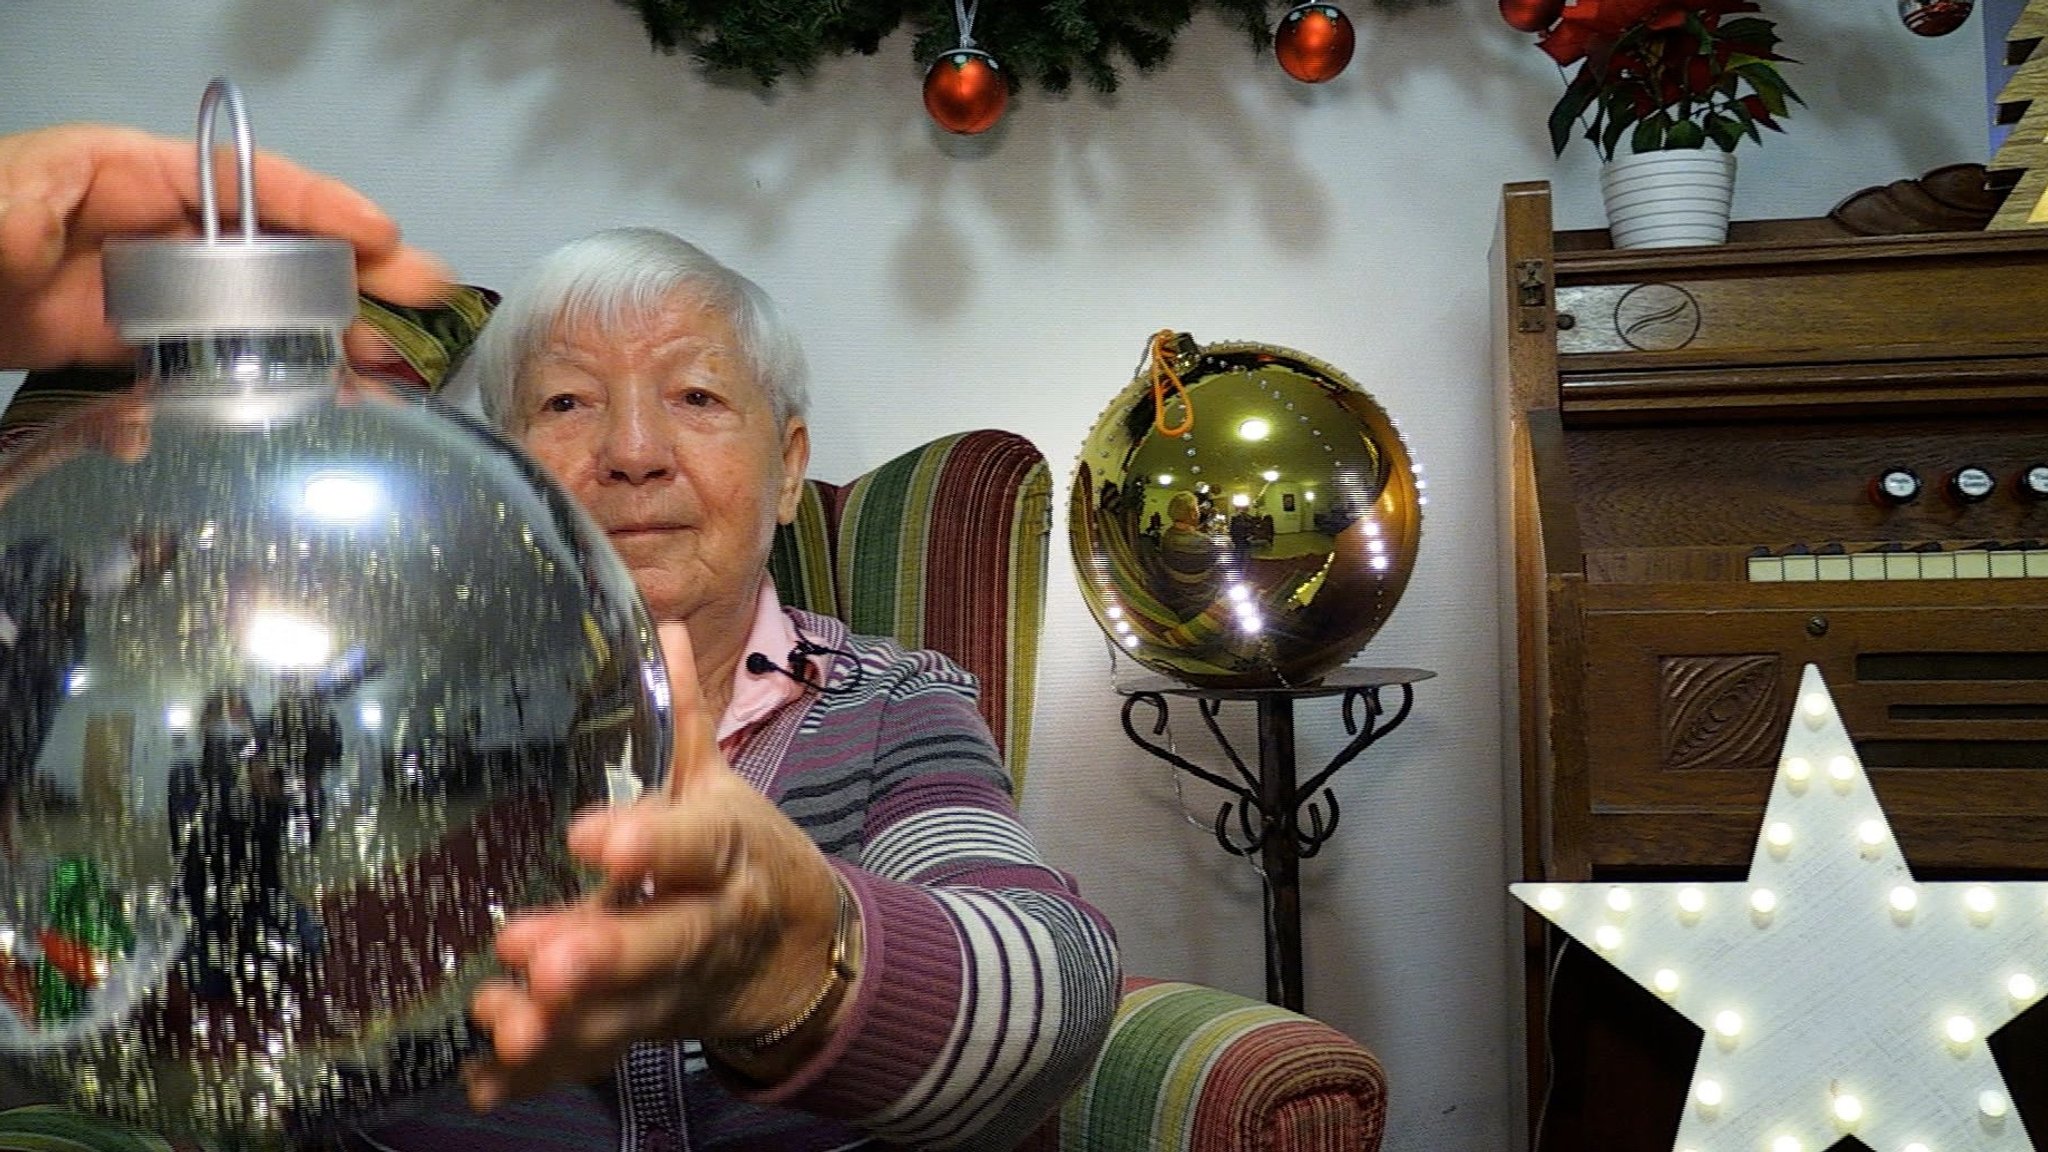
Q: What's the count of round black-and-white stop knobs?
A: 3